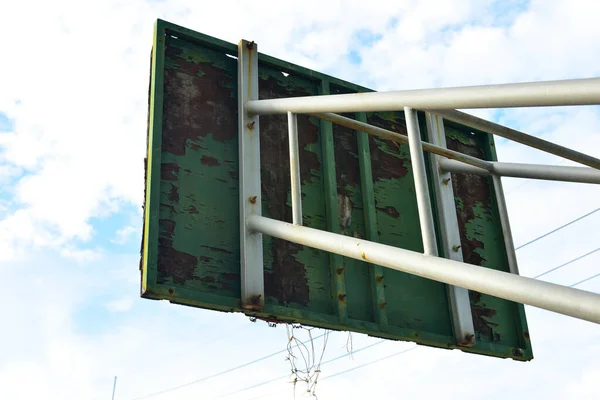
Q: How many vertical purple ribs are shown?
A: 0